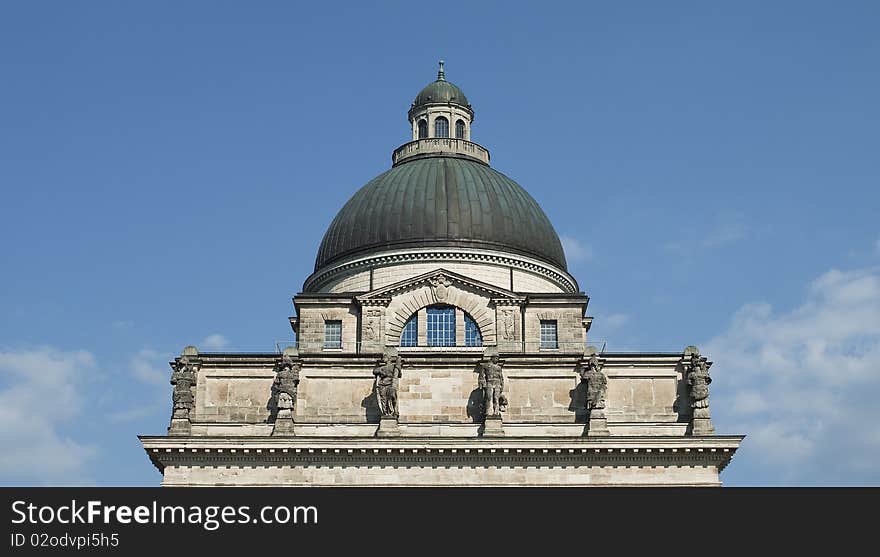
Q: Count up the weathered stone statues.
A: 6